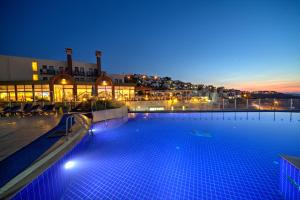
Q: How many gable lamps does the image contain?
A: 2